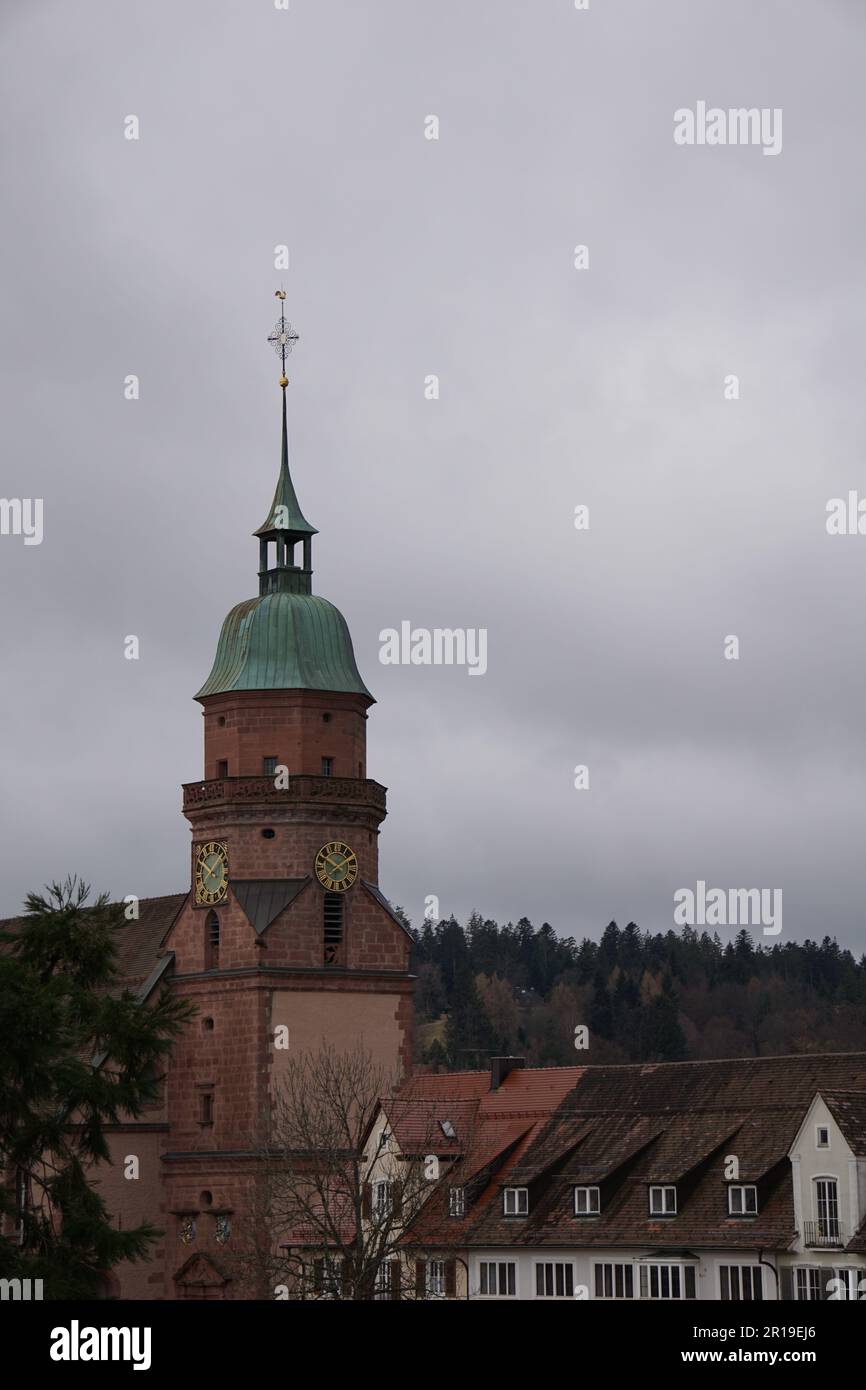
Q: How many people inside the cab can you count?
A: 0